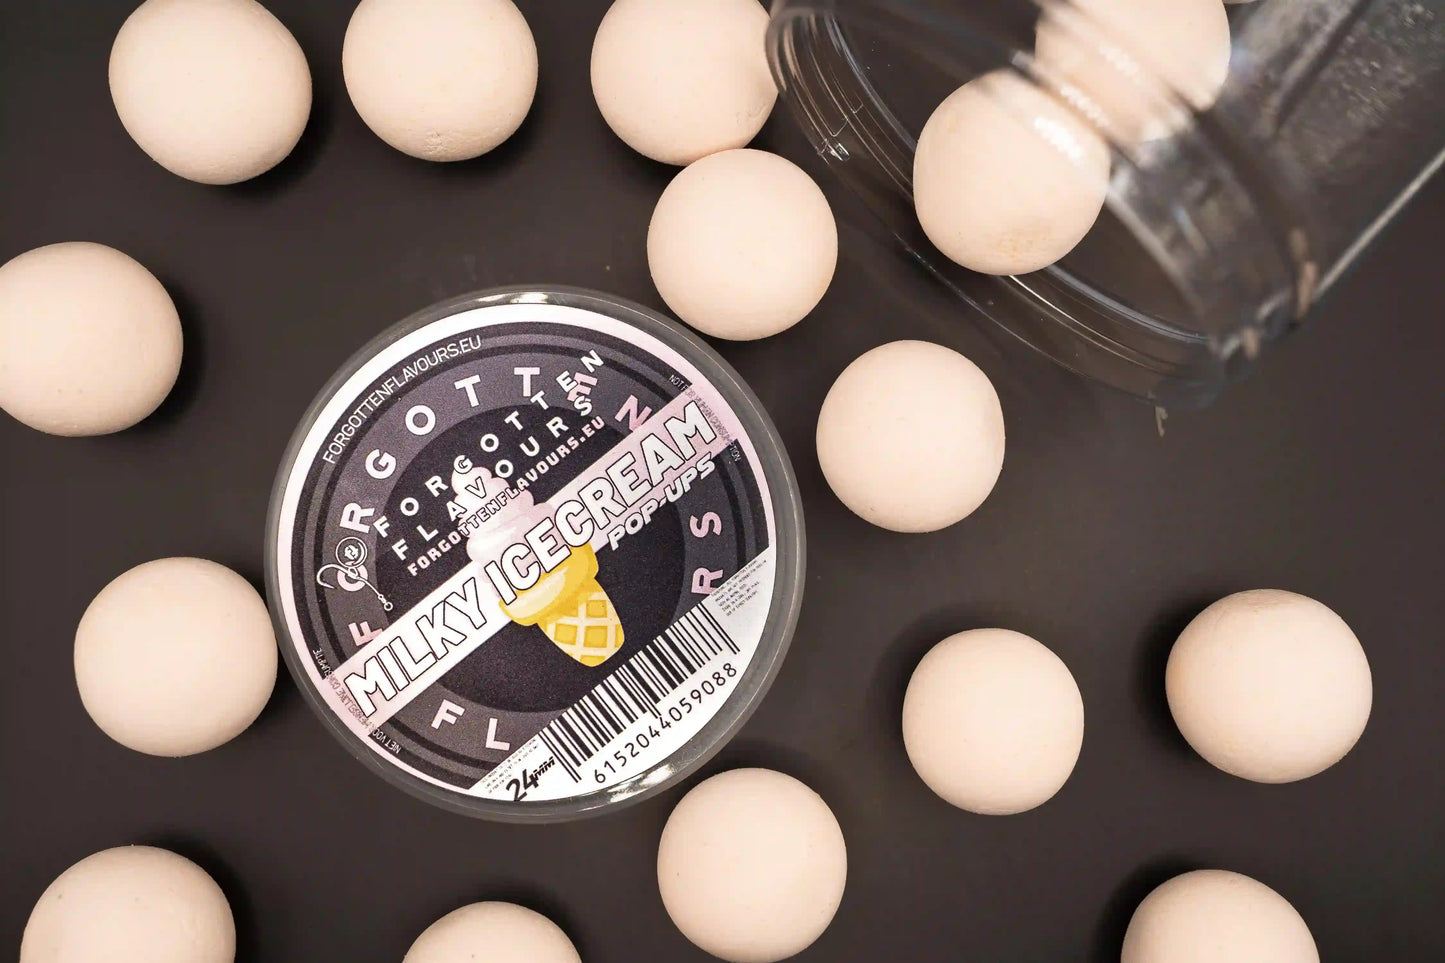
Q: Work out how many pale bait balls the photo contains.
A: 15